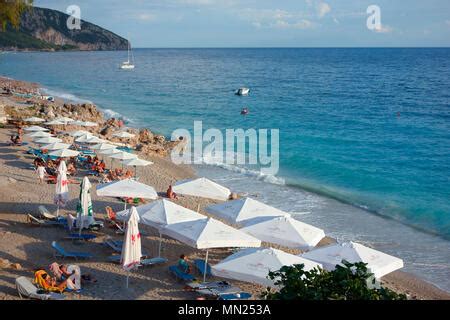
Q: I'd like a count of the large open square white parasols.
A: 8